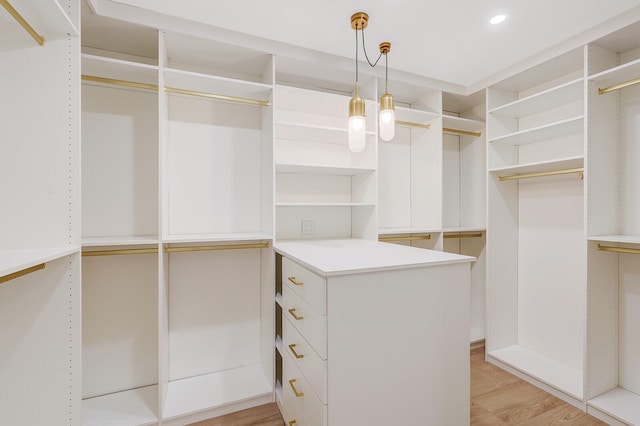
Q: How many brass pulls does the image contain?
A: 5